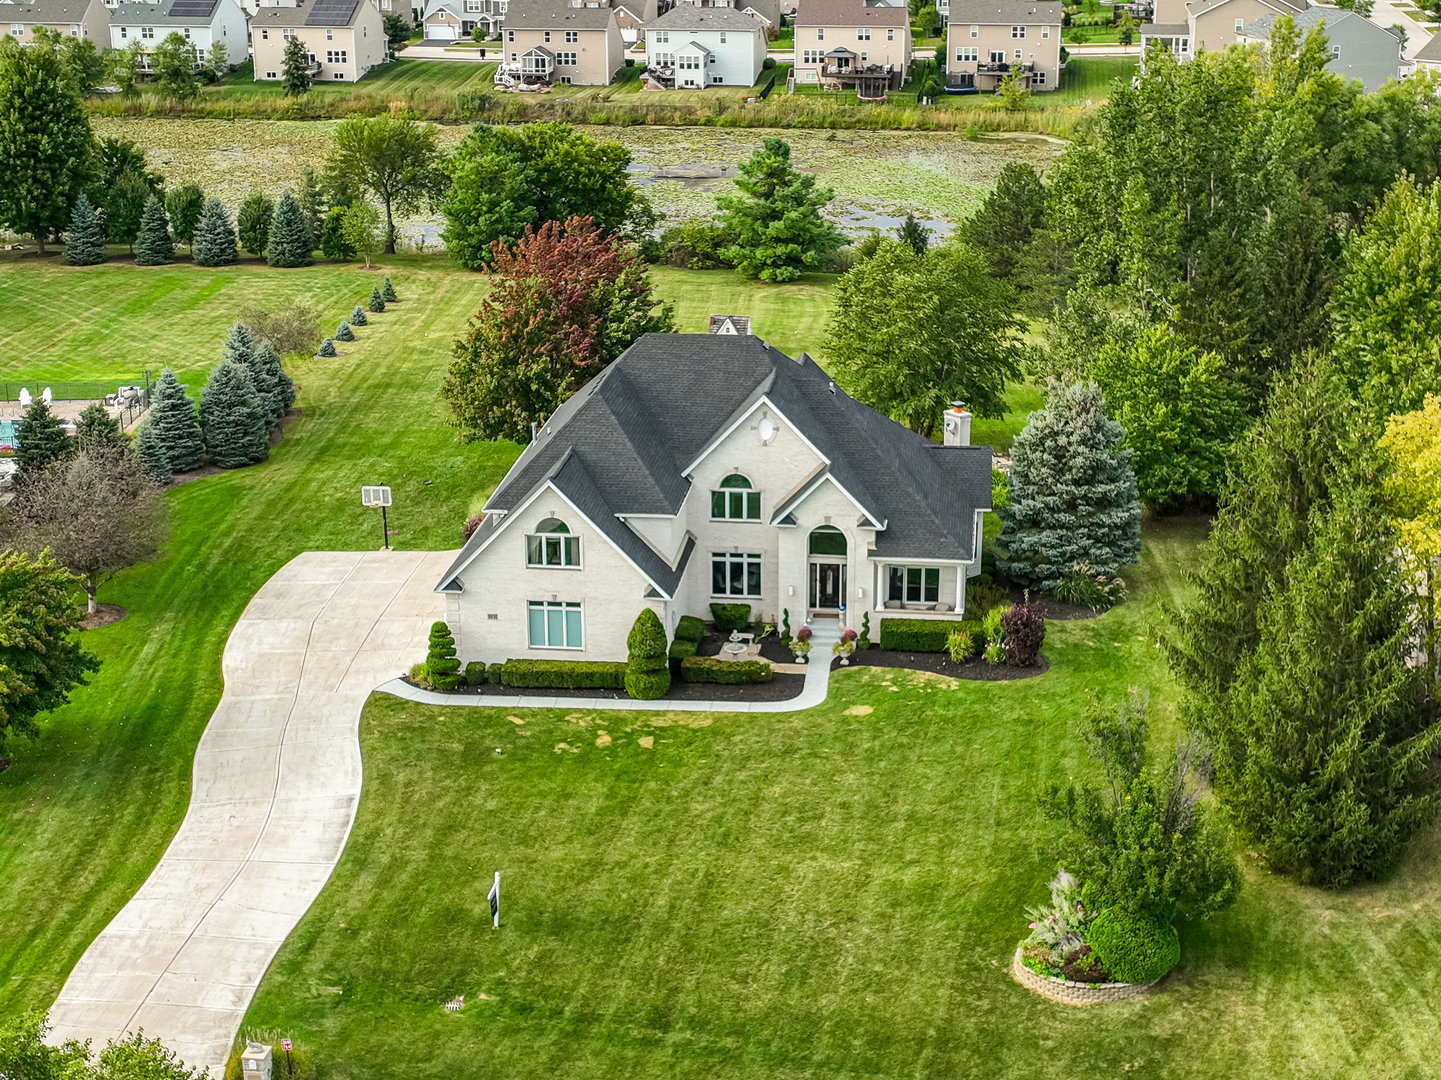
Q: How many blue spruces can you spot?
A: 15